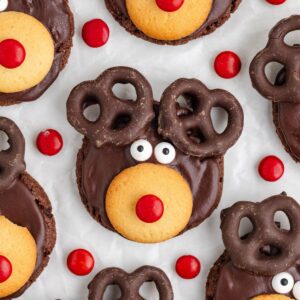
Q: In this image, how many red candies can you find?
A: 11